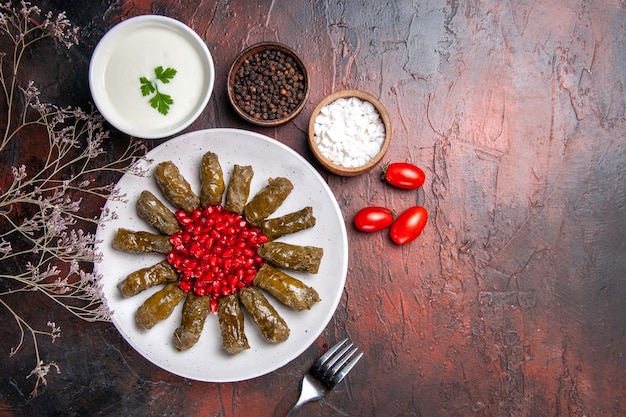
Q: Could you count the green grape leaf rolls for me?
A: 14